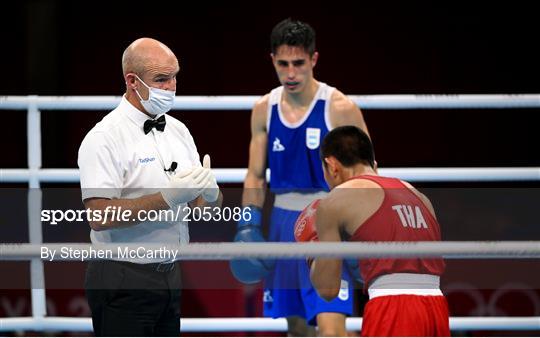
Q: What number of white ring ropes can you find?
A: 4